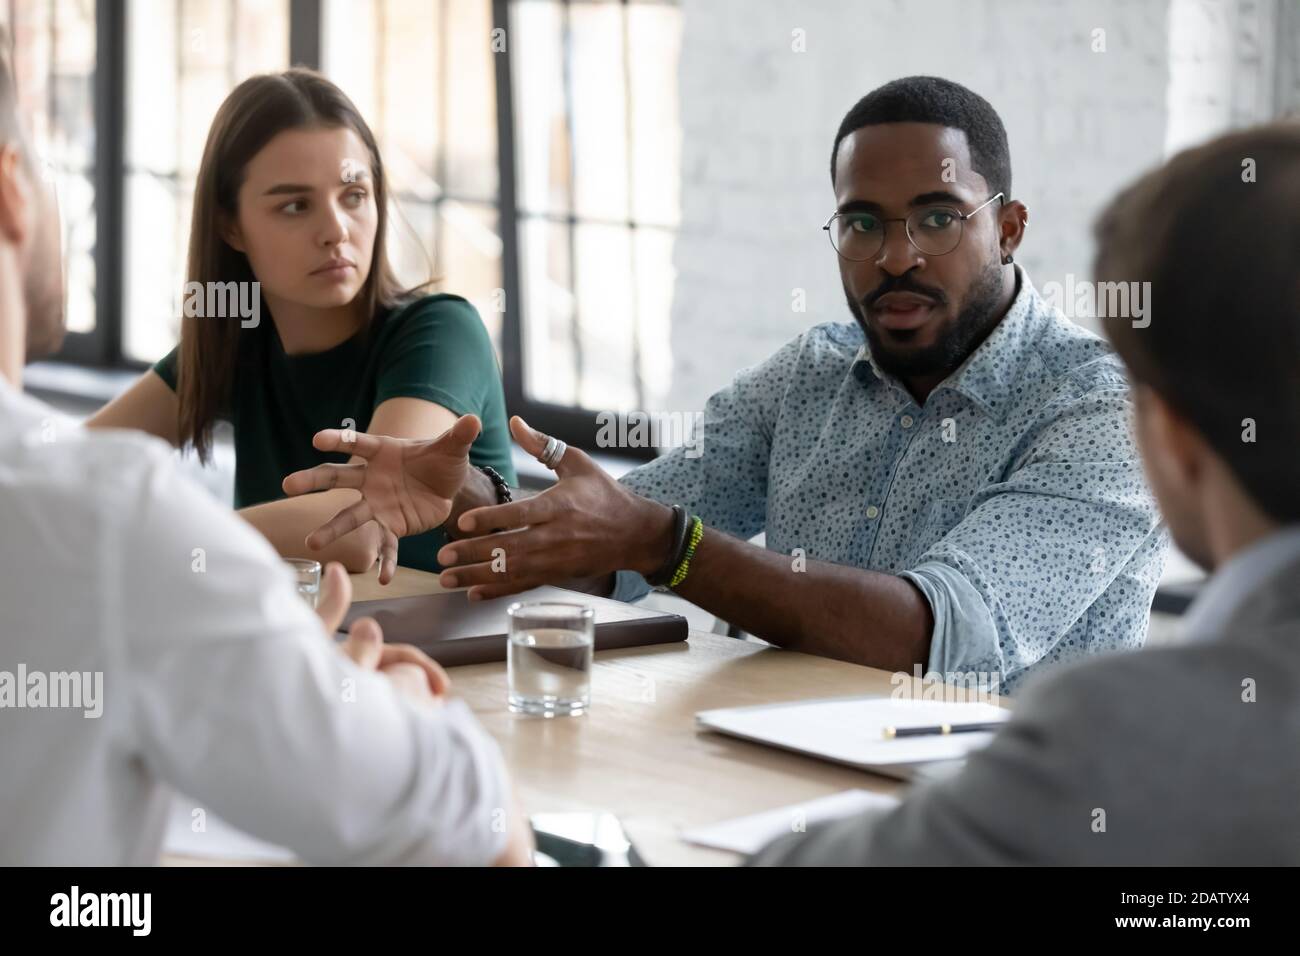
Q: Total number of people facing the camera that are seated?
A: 2